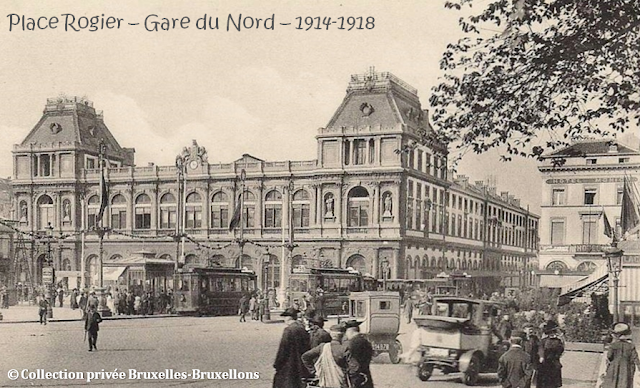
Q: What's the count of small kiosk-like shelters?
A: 1